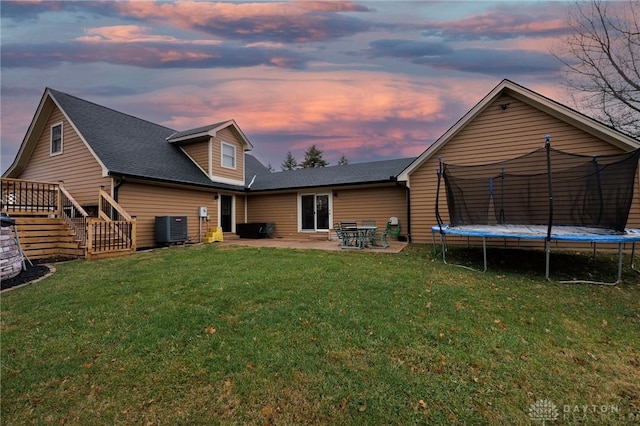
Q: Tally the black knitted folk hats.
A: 0